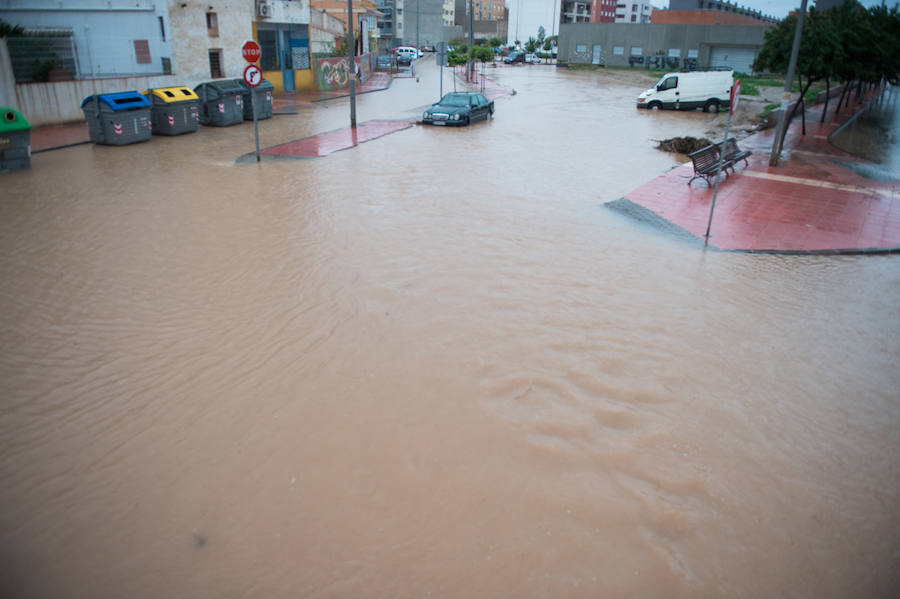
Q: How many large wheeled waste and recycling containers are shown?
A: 5